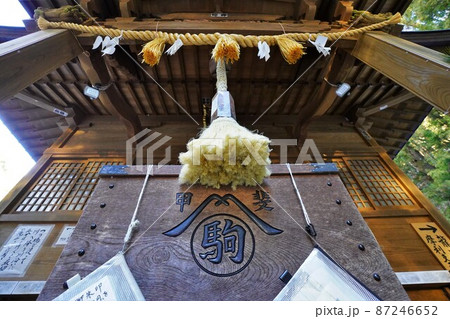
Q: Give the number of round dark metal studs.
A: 10